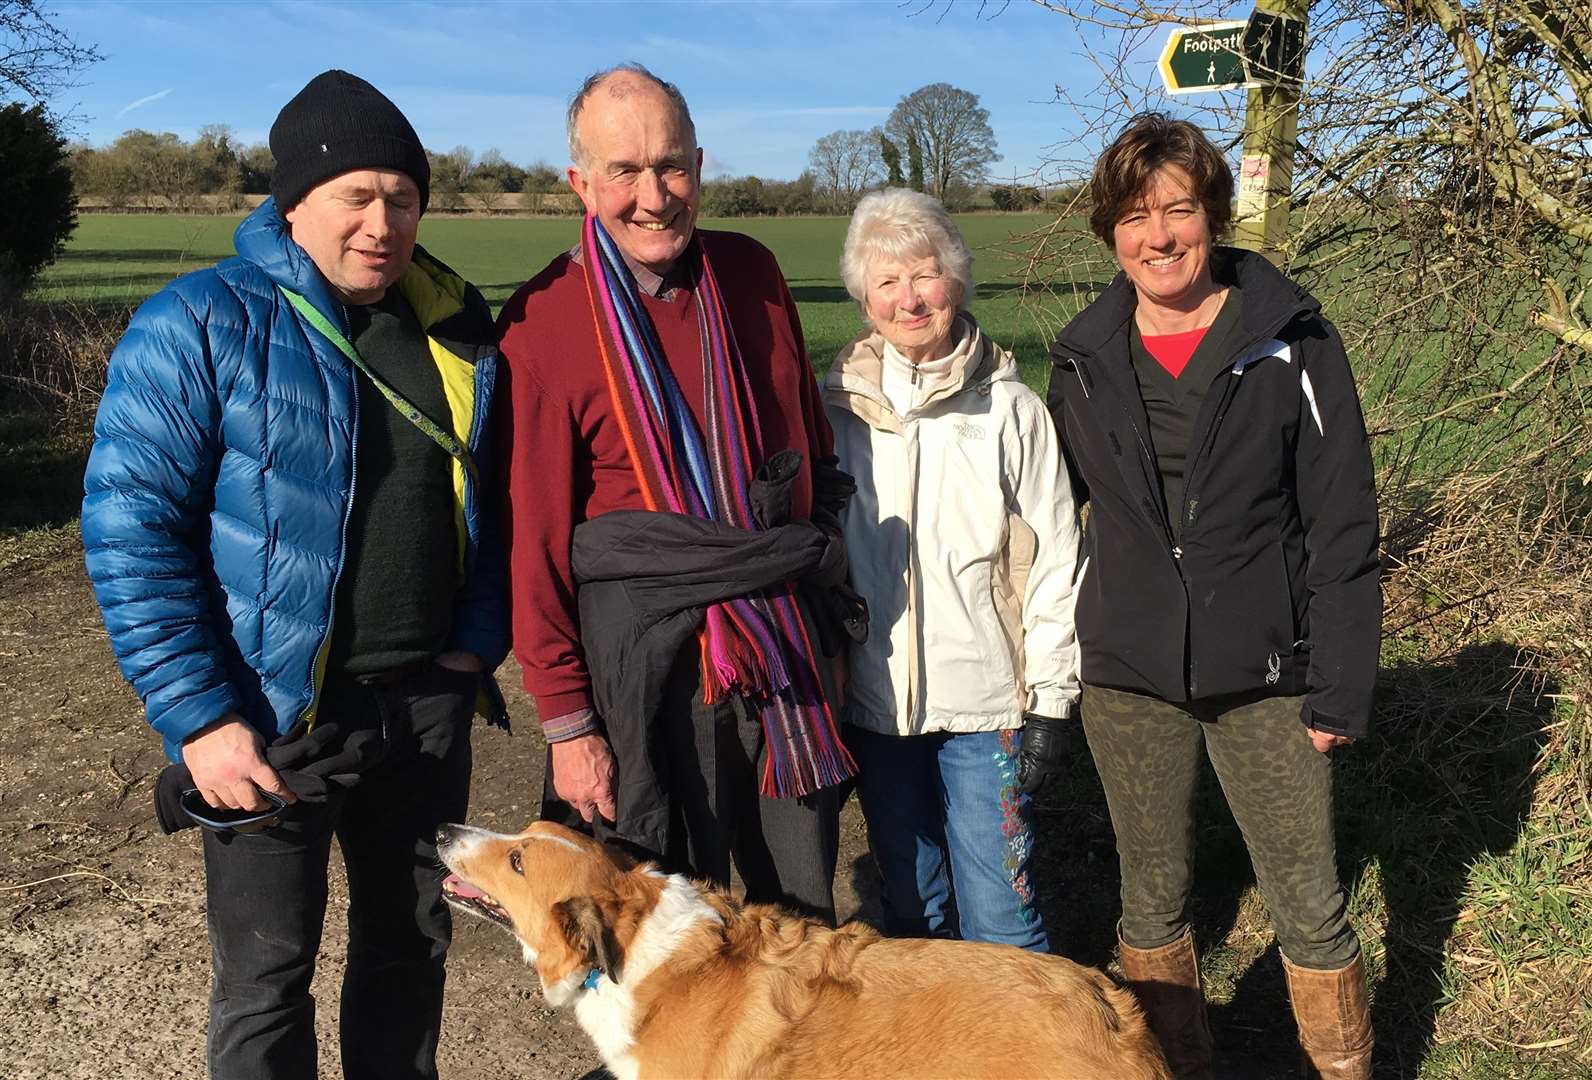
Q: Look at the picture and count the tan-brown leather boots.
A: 2